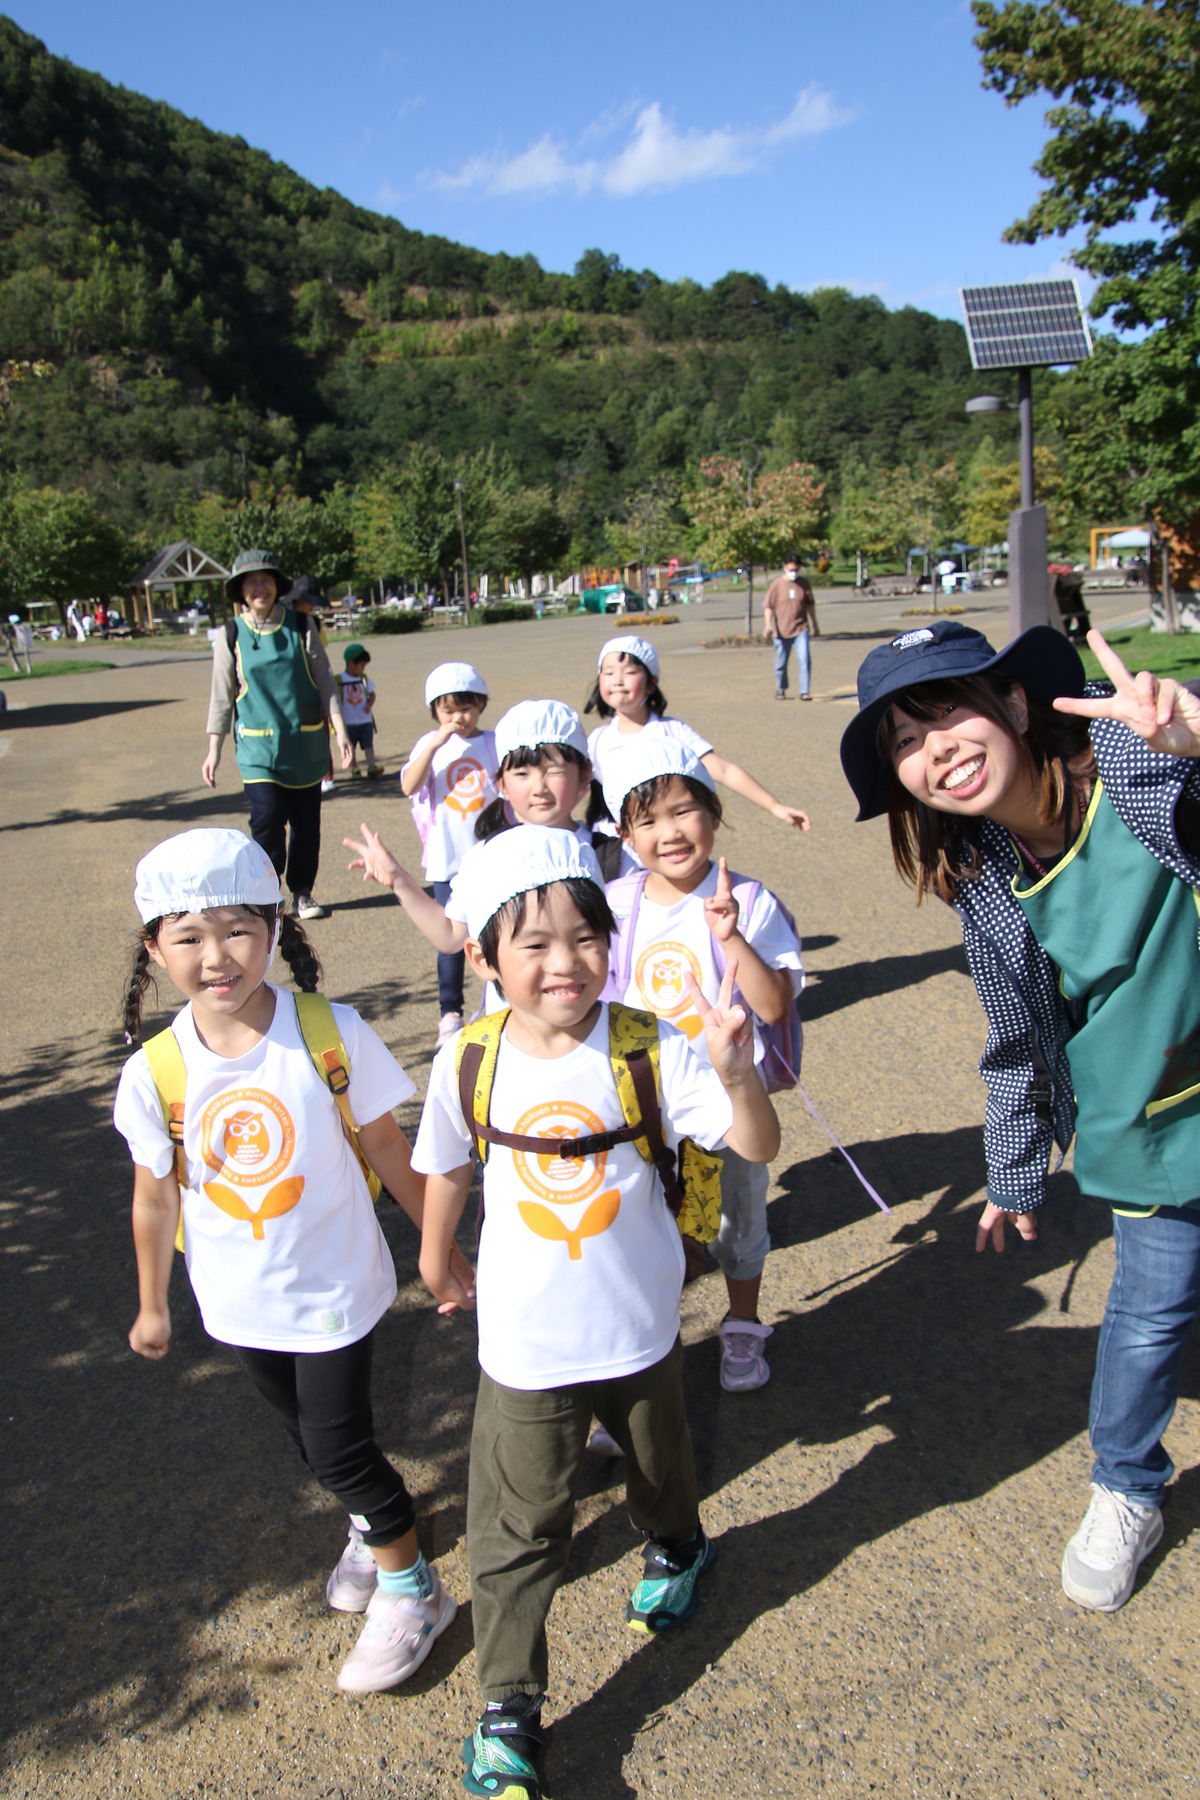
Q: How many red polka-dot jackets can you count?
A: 0